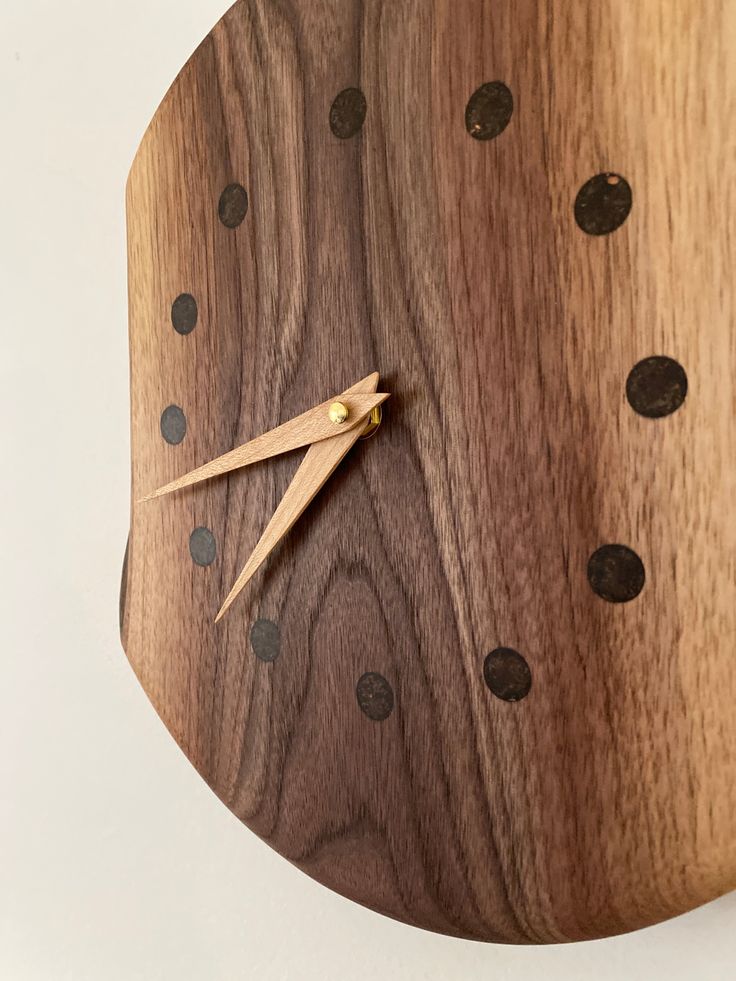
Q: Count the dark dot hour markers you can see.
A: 12